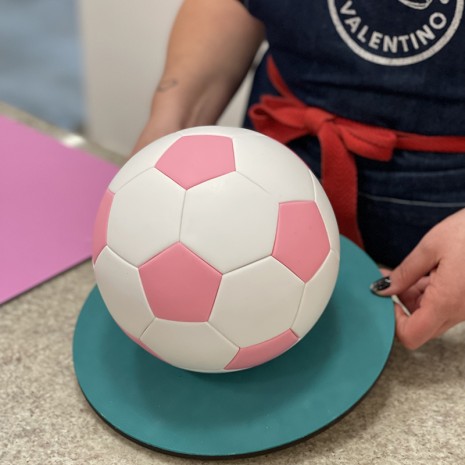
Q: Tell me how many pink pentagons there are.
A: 6